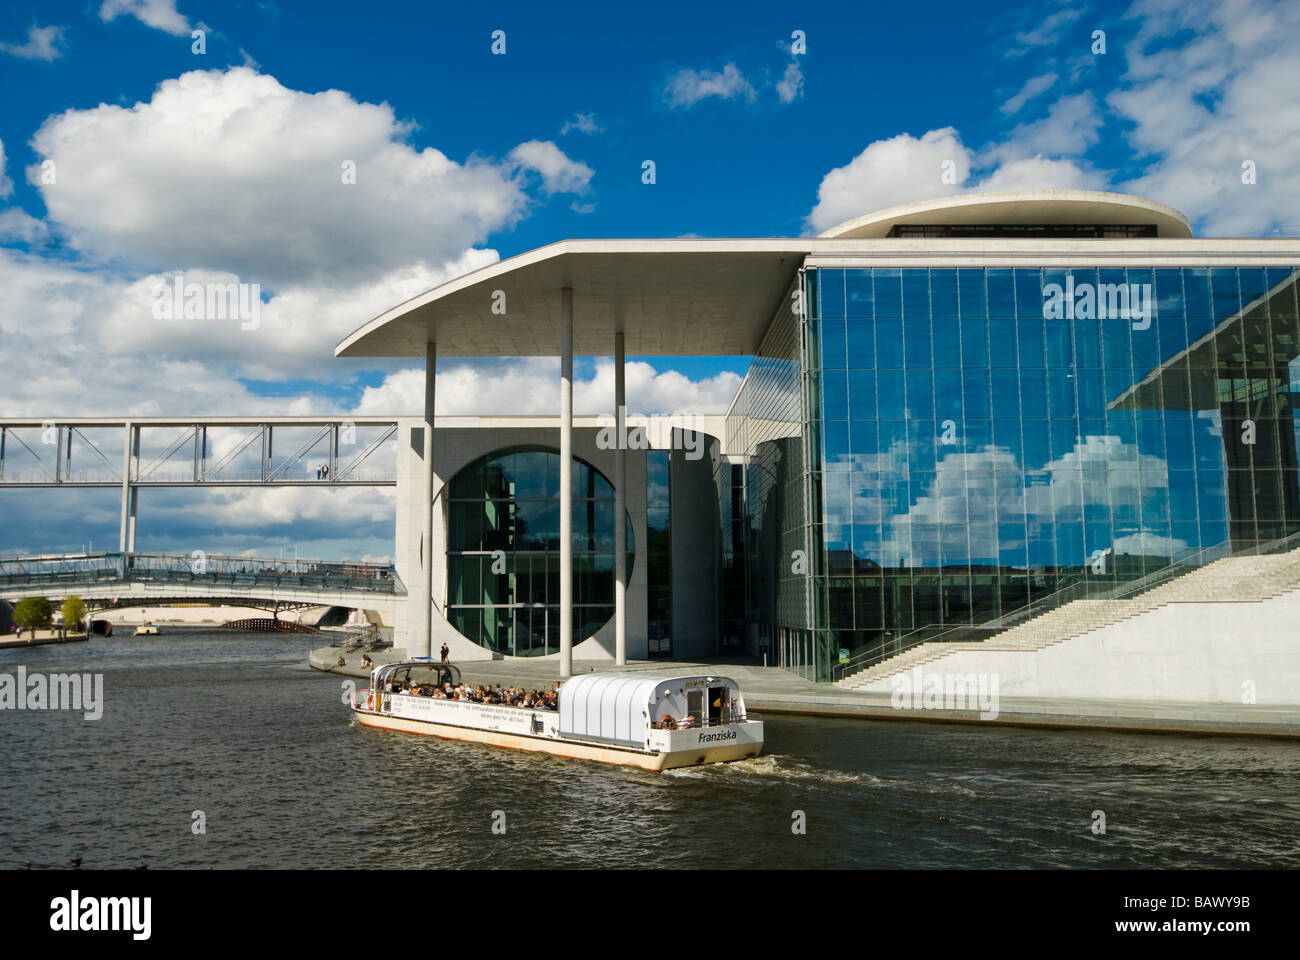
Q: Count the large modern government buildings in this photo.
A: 1